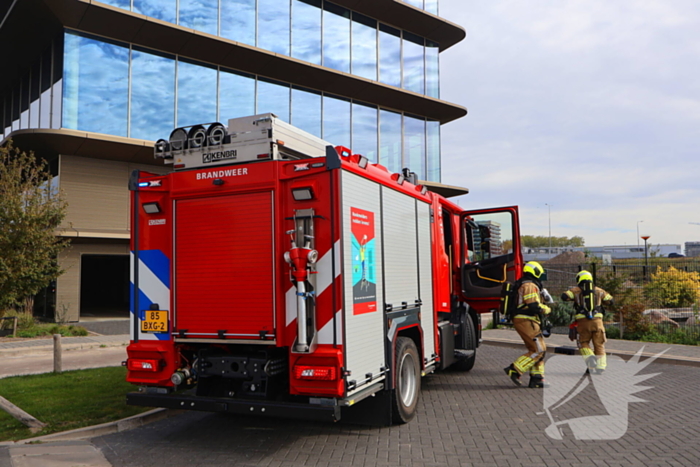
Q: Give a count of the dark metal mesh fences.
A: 1